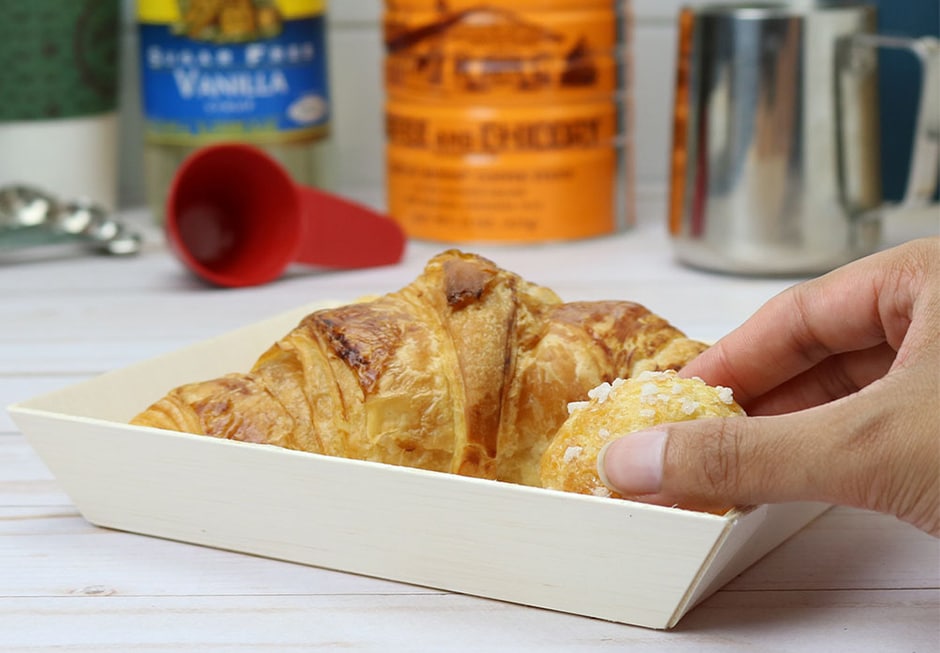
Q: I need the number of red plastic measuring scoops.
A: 1